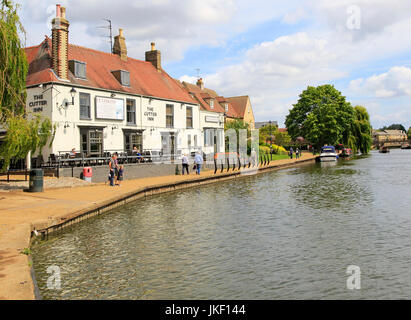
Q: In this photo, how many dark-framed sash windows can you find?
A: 4